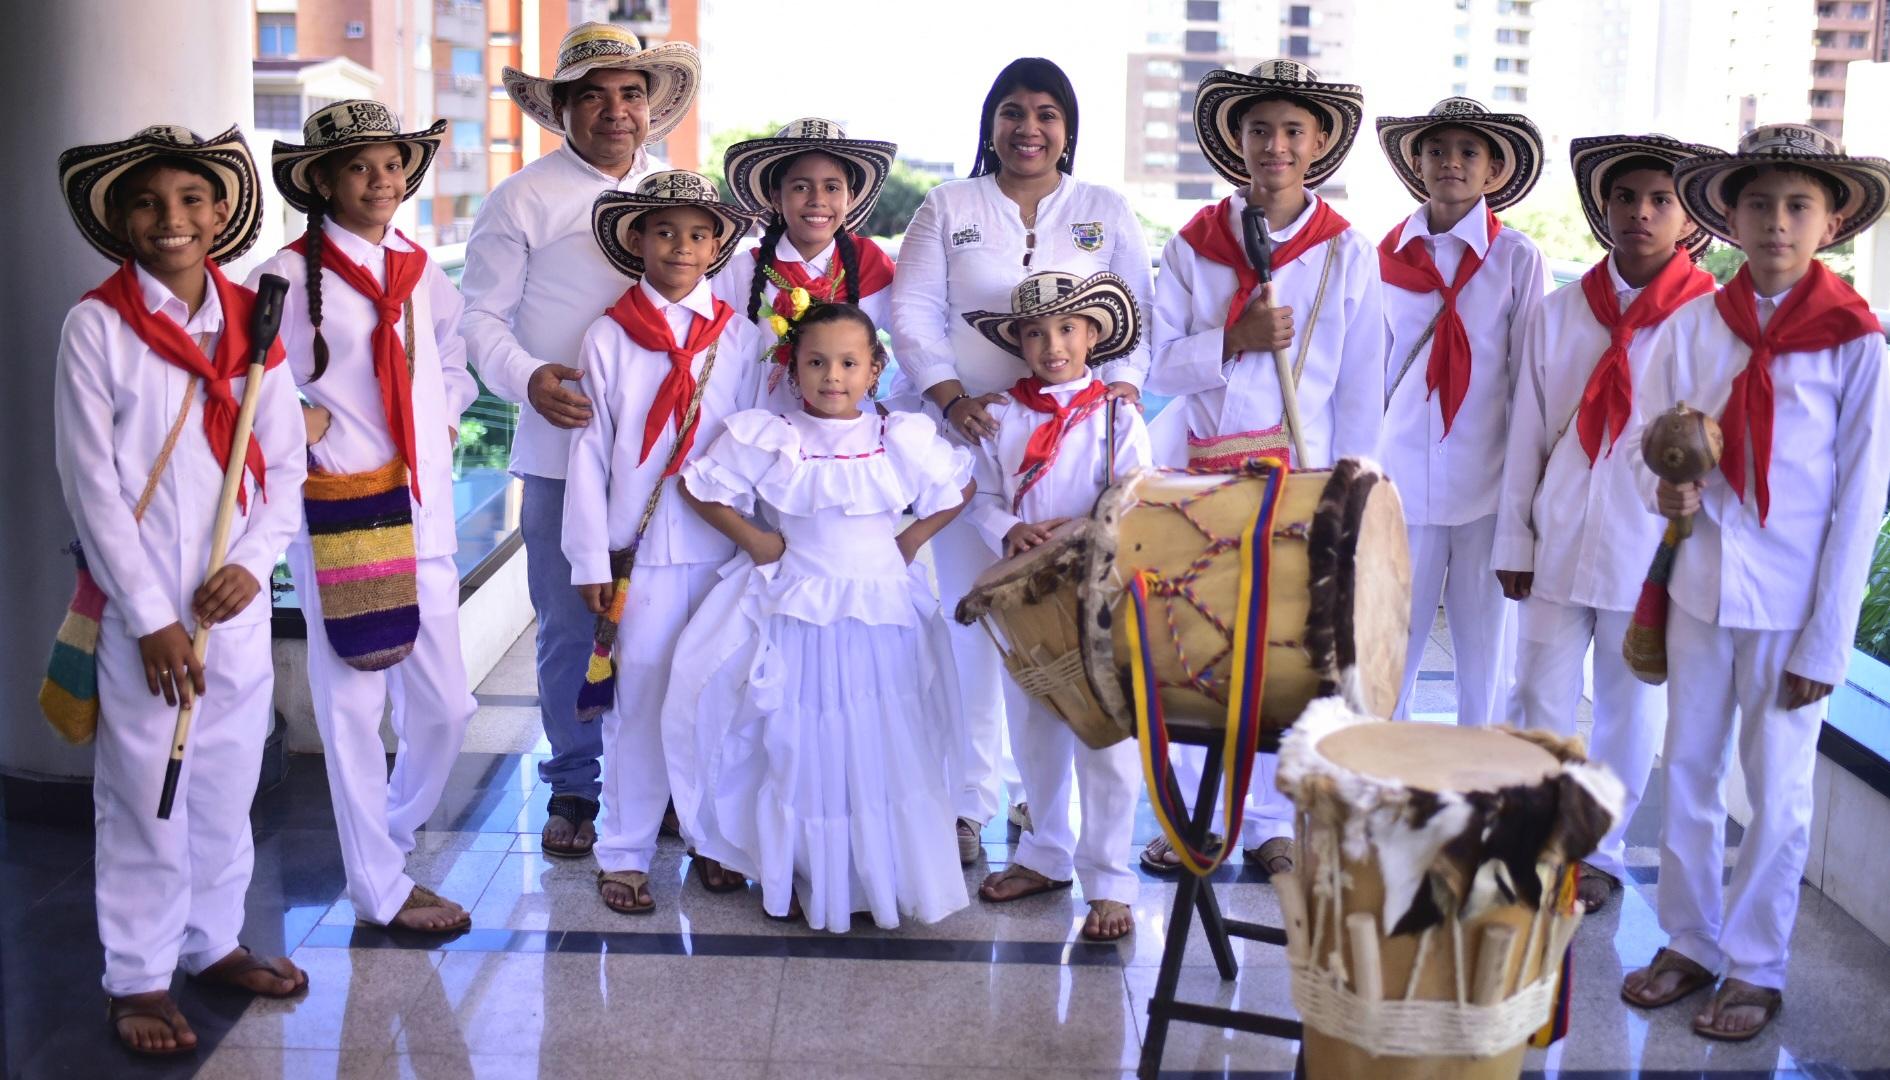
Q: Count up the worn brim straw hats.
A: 10